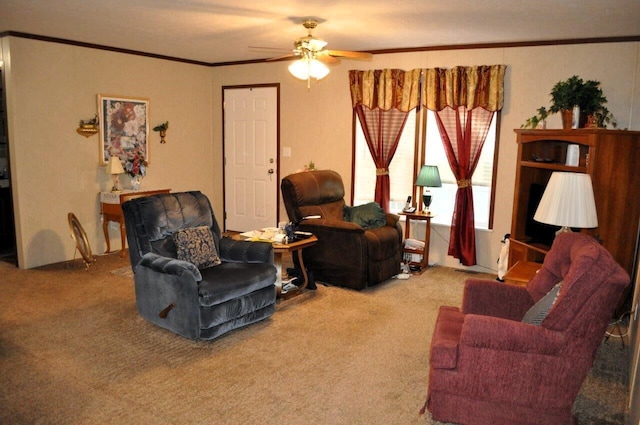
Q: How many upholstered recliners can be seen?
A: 3